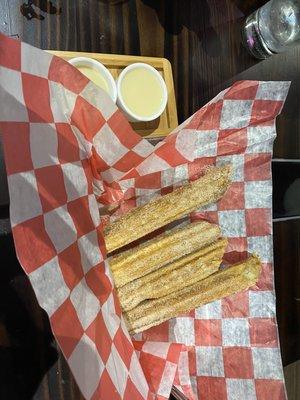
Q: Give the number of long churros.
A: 4